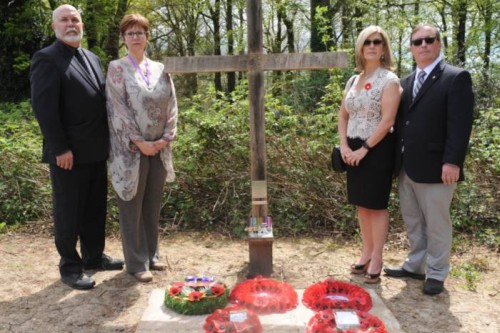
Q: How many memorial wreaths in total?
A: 5